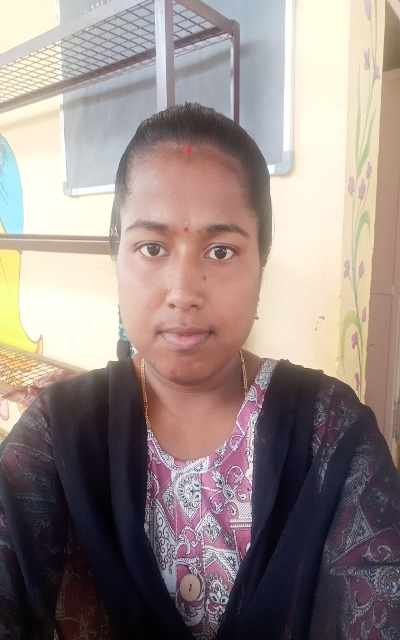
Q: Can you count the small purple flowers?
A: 11